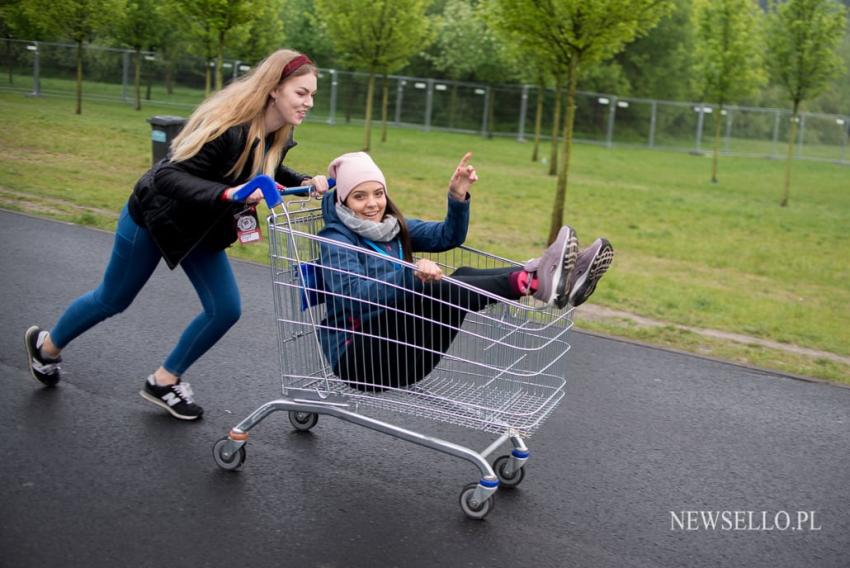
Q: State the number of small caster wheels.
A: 4